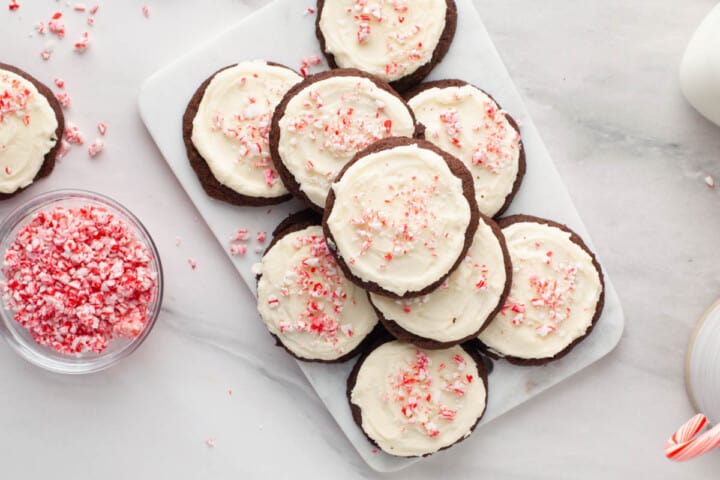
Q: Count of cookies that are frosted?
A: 10